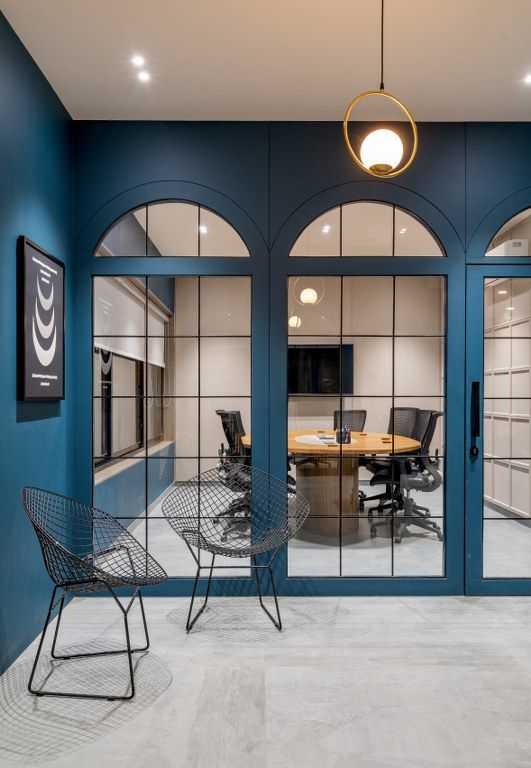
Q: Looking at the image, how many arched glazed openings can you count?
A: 3